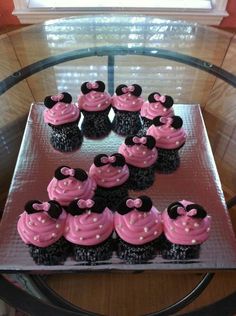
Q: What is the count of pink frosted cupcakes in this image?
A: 12